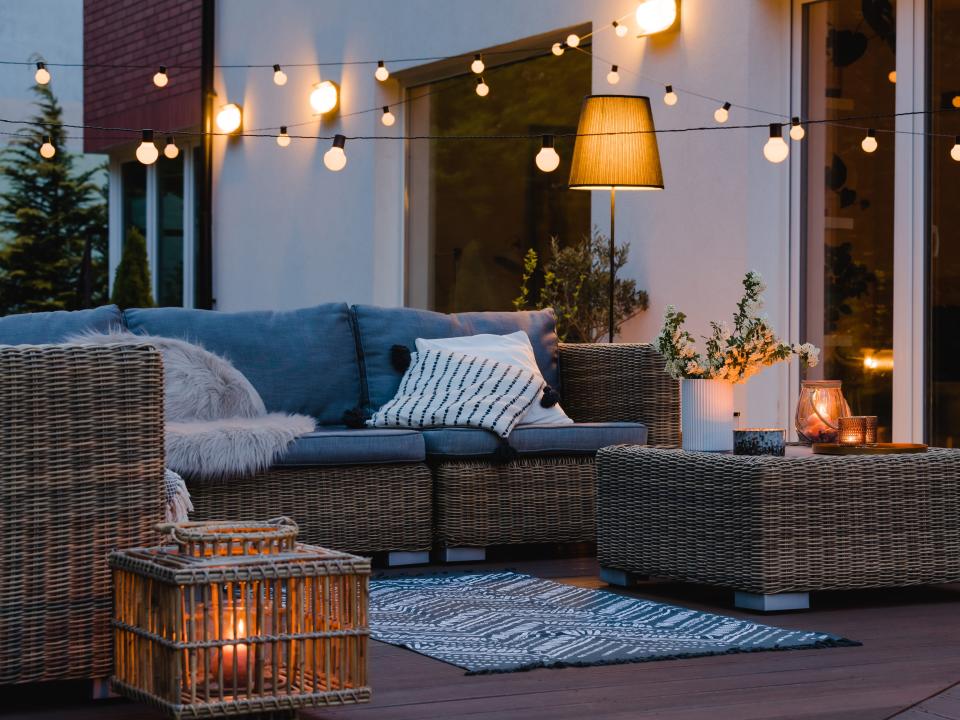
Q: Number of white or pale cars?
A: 0